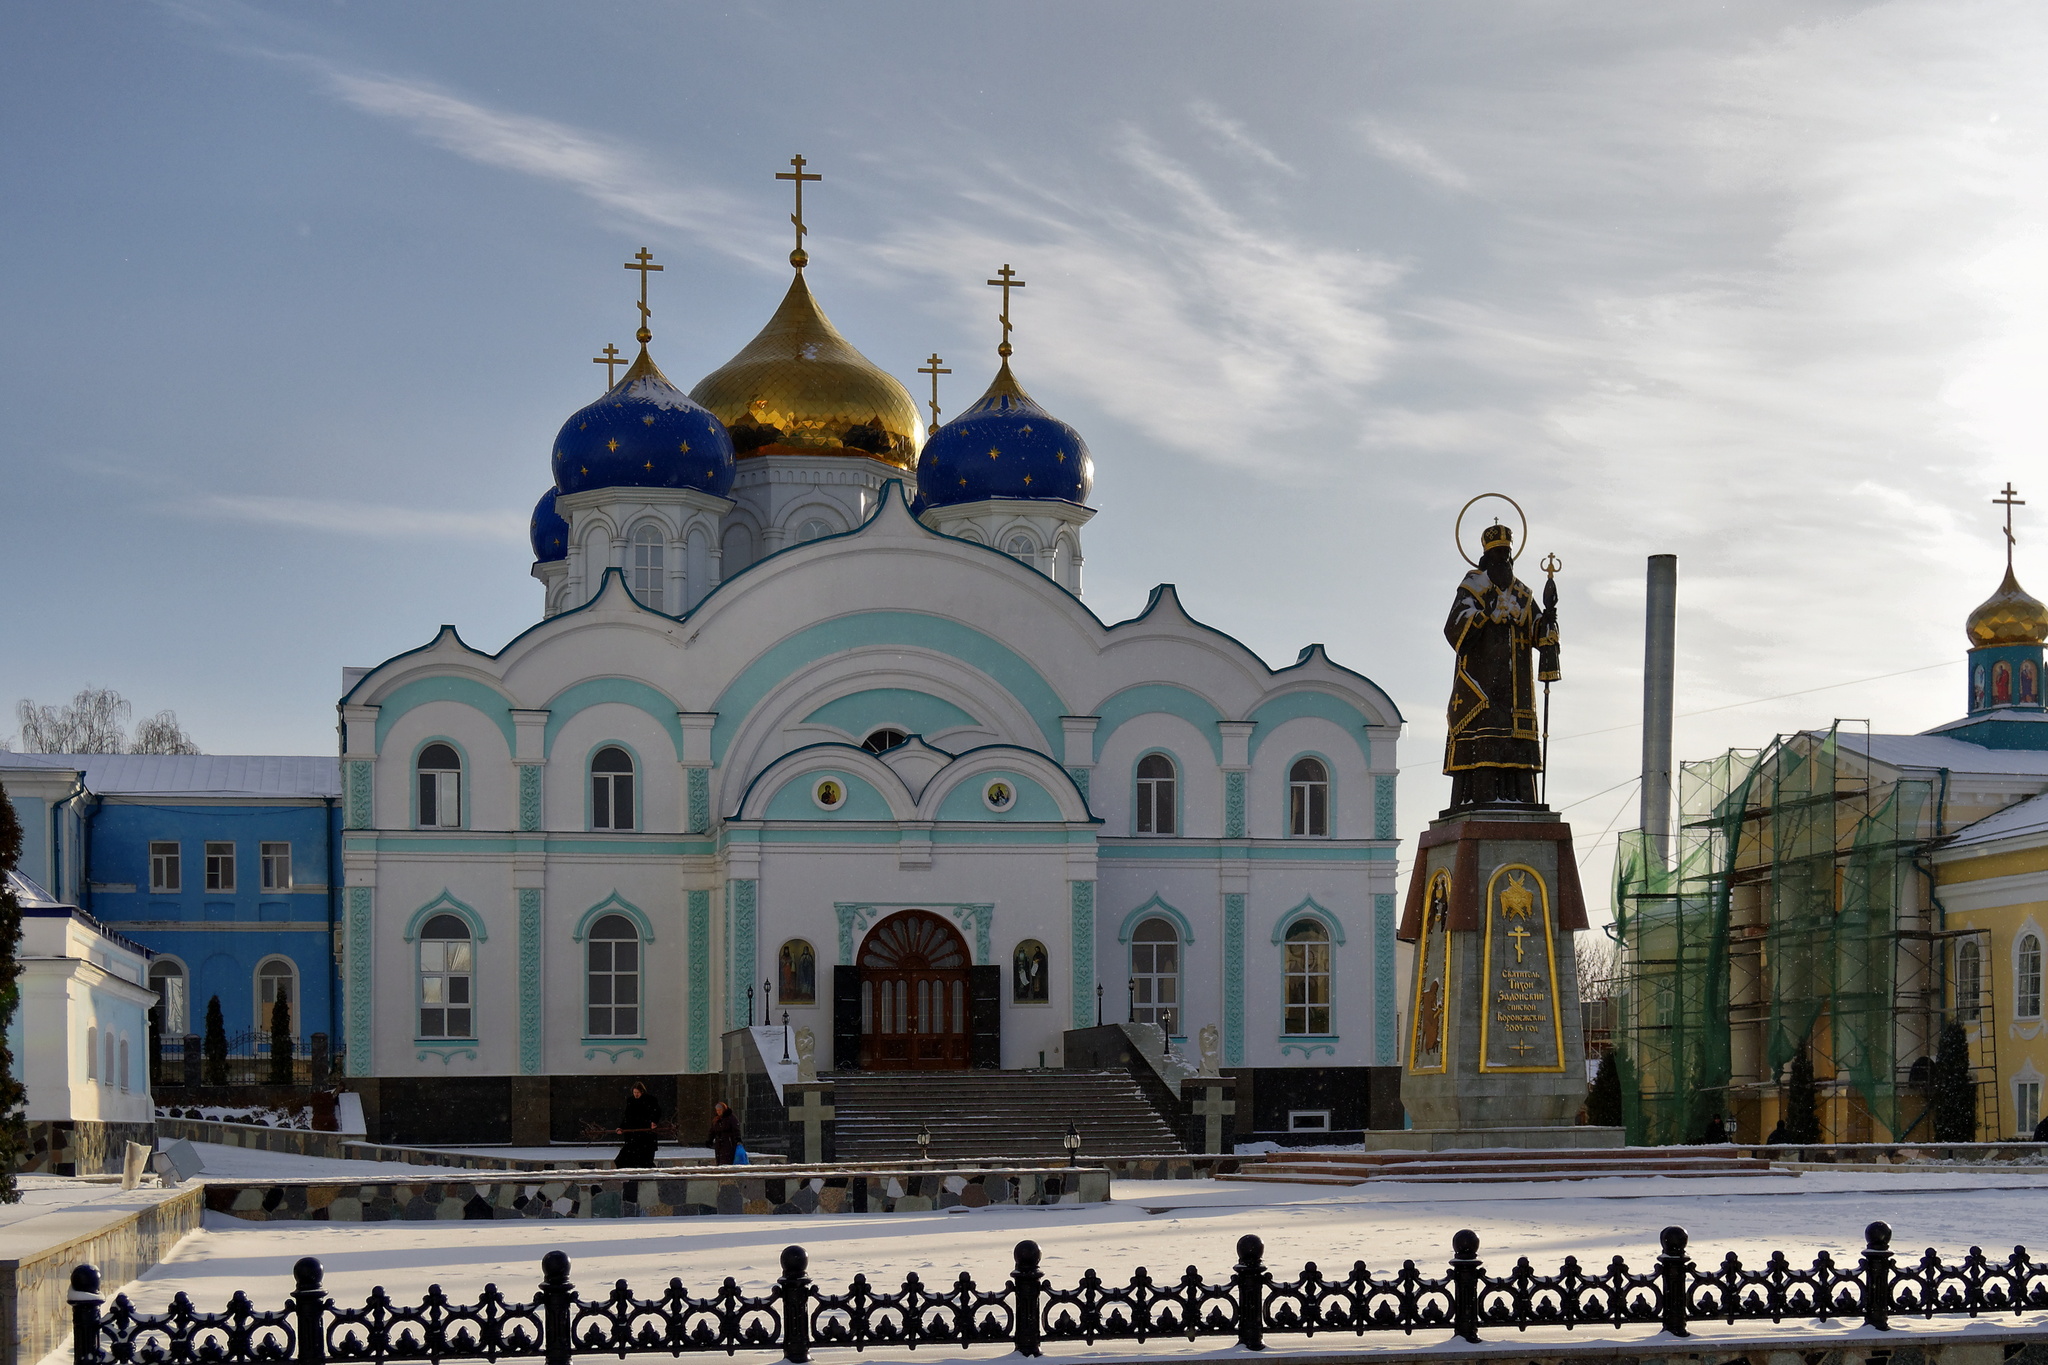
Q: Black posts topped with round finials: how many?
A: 9